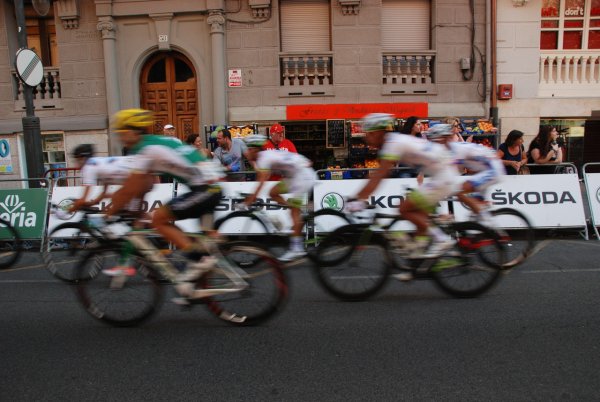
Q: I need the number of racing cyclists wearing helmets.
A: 5